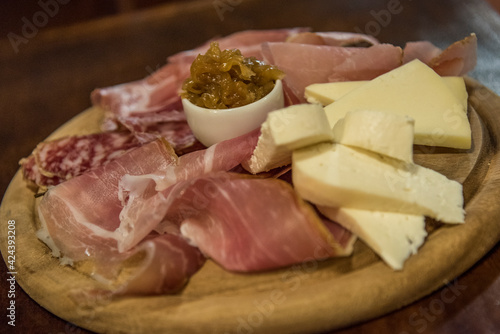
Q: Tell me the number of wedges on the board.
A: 6